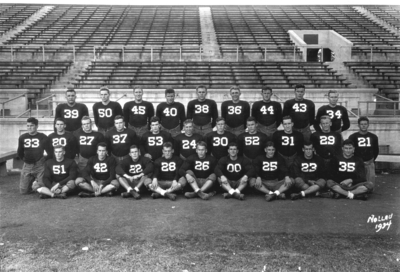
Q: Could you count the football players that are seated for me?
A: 9